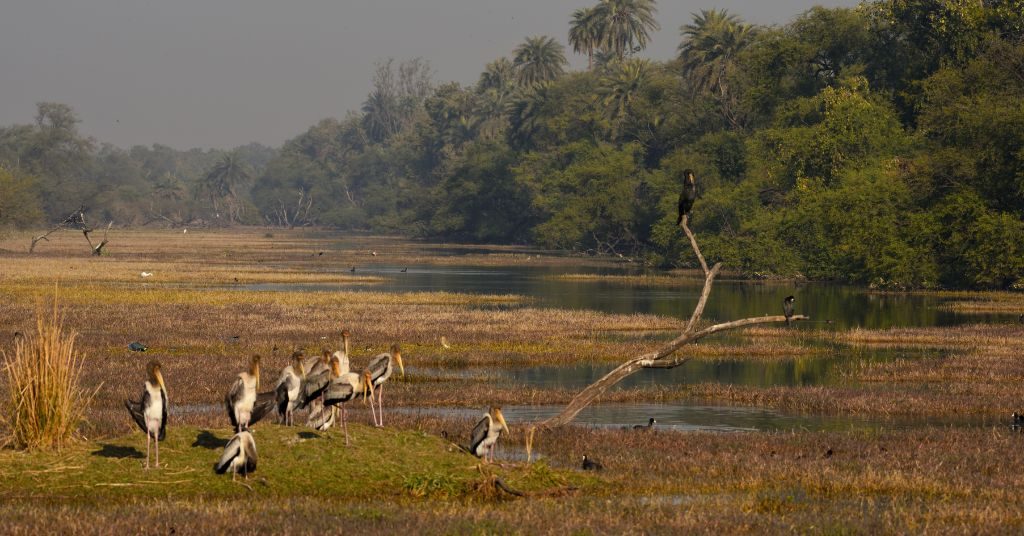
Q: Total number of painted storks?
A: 11